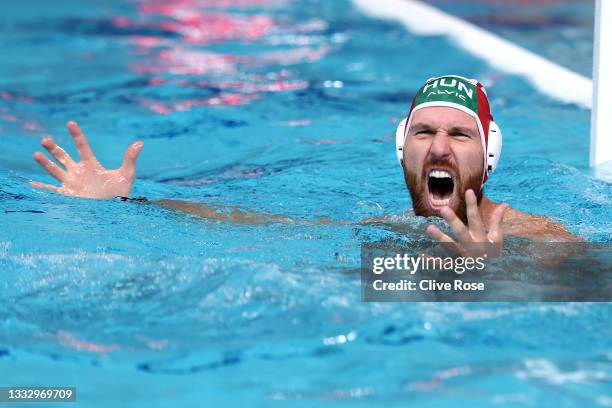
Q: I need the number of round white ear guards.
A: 2